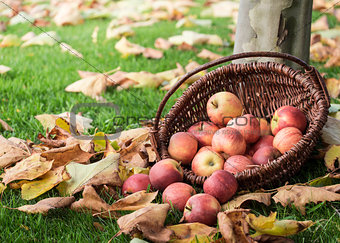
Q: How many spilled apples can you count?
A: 5